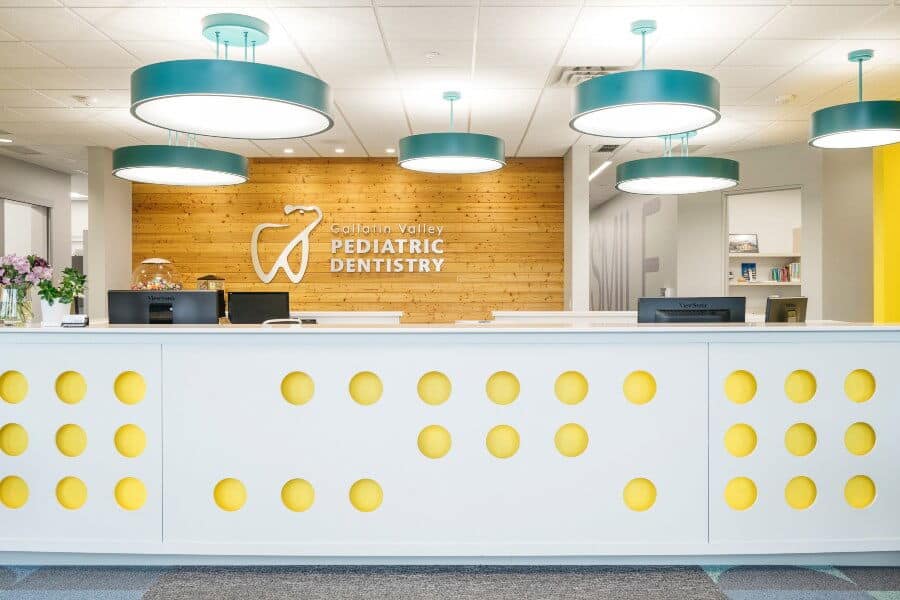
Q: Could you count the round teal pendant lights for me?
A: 6